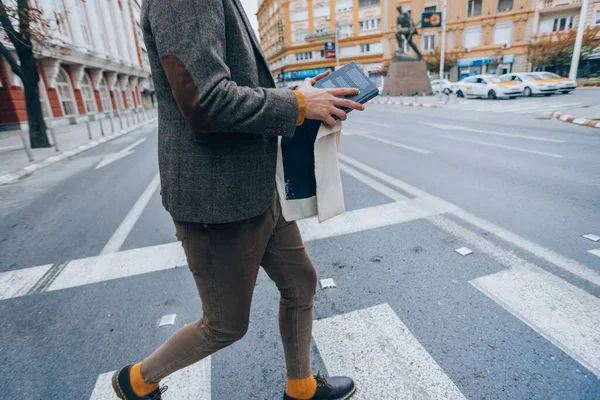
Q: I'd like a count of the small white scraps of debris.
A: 4